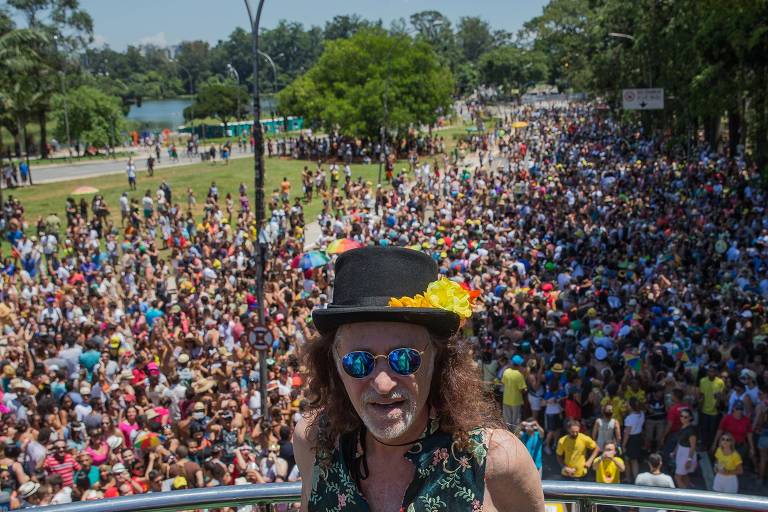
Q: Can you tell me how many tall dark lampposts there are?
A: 1